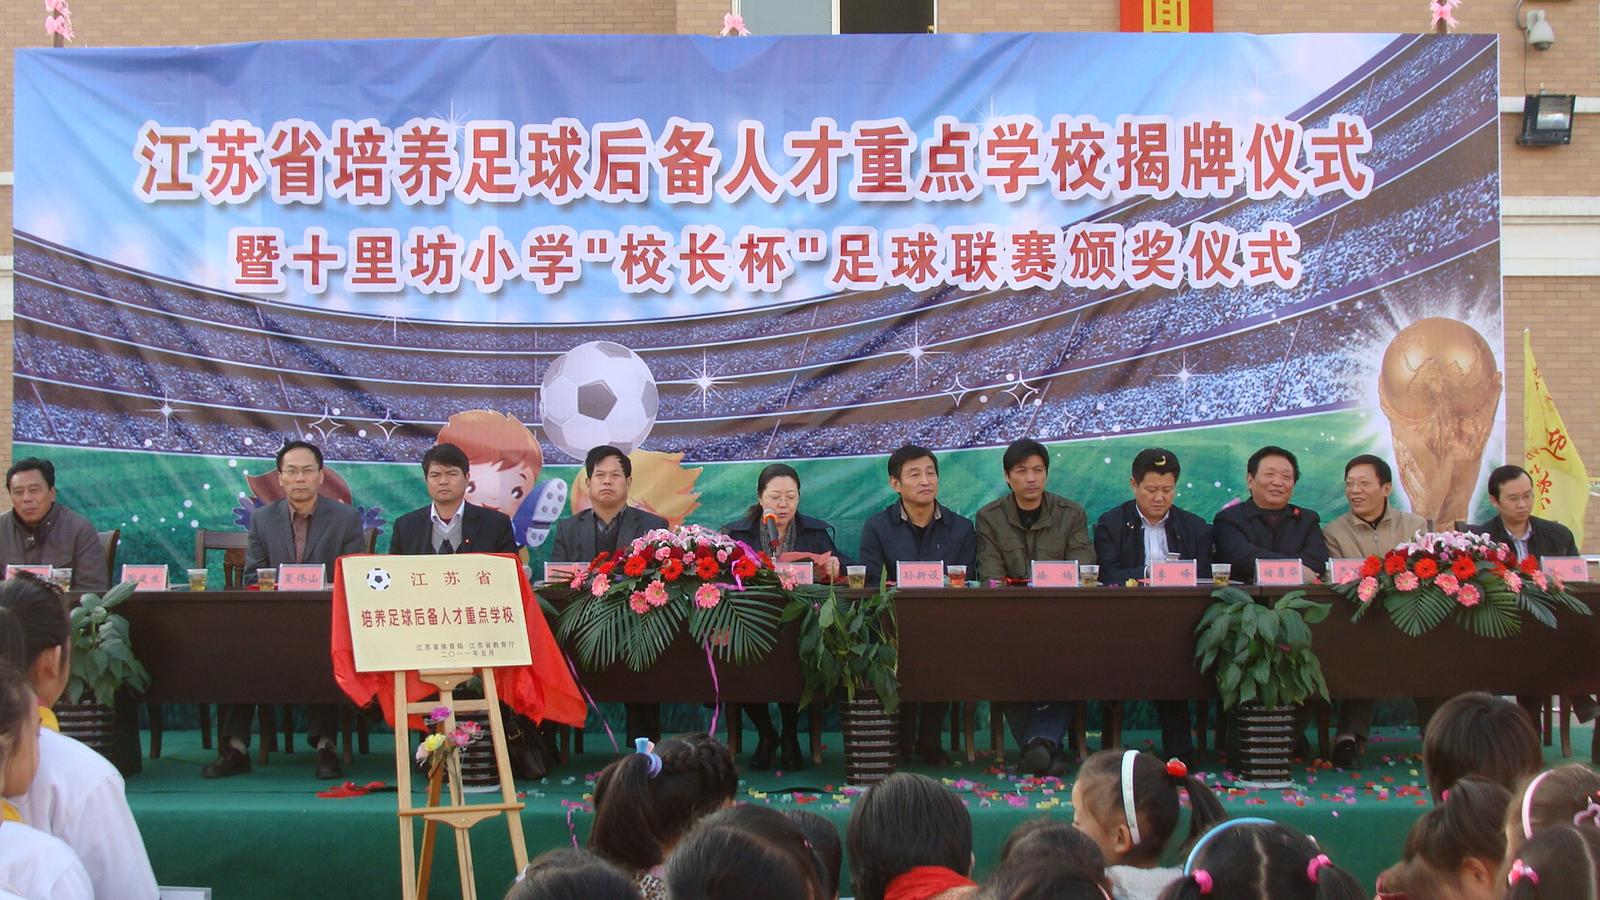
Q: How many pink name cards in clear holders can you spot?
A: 11